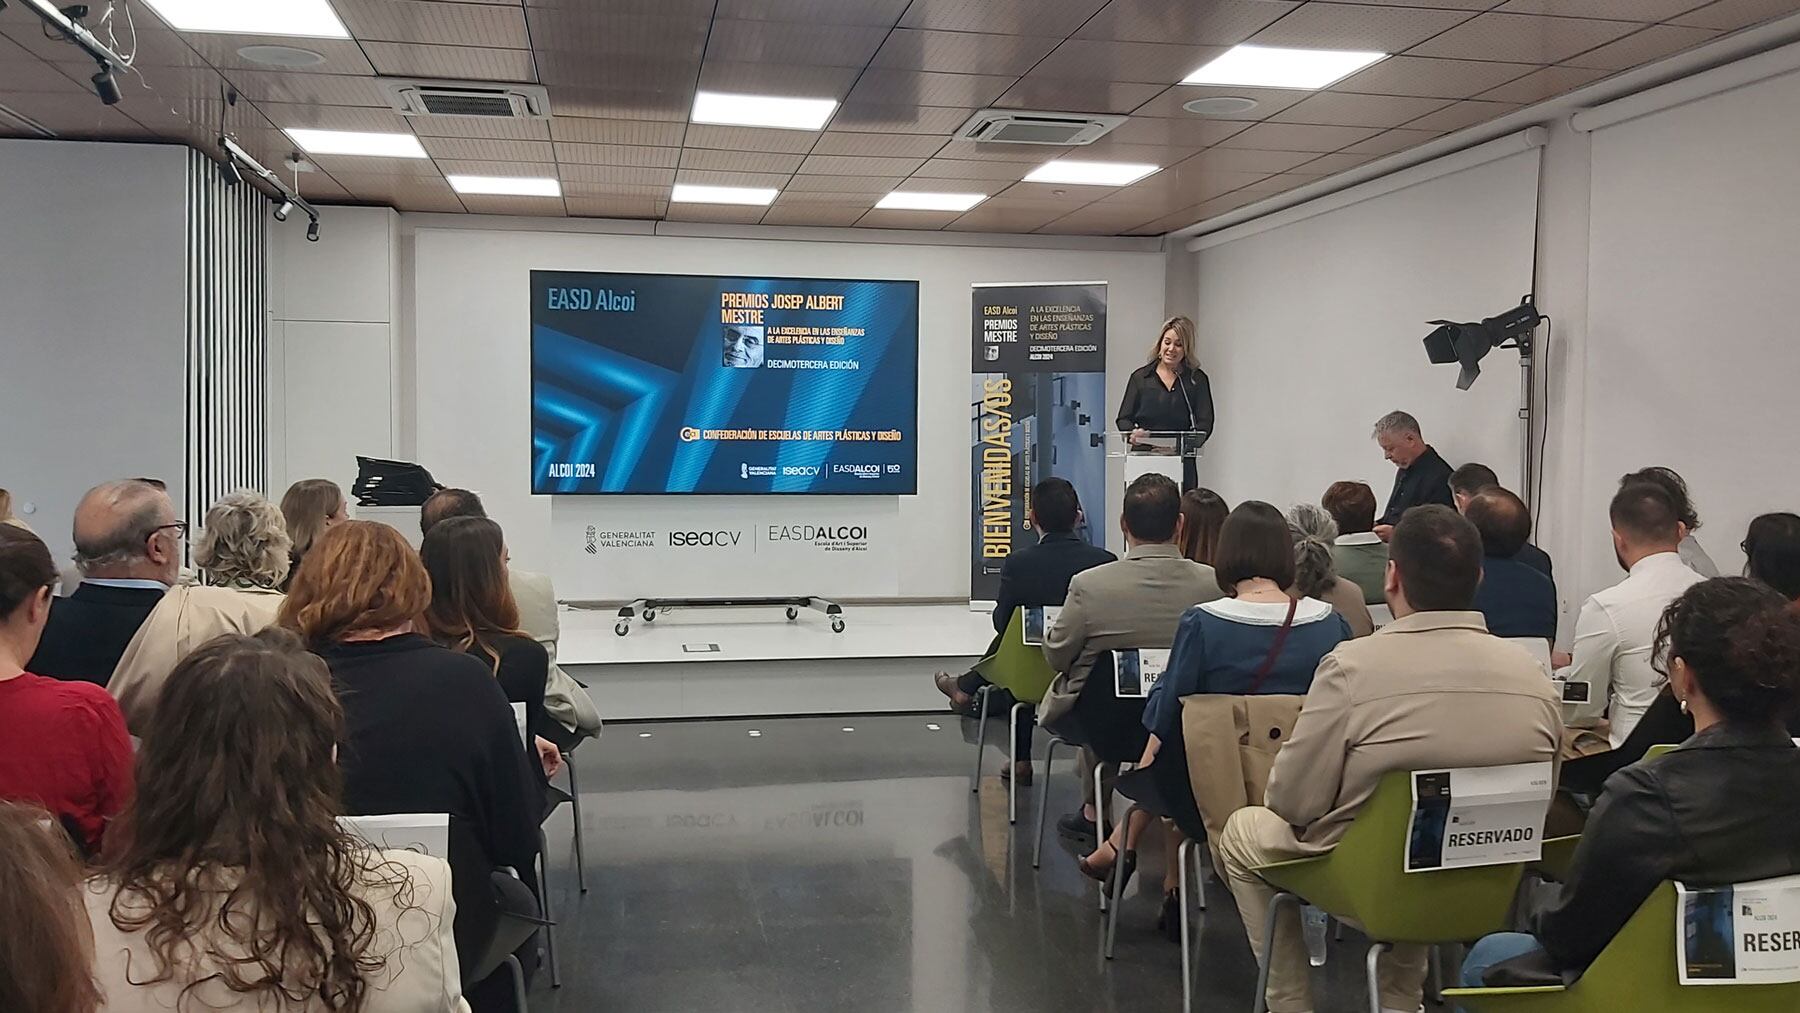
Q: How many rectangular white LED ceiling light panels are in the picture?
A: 8